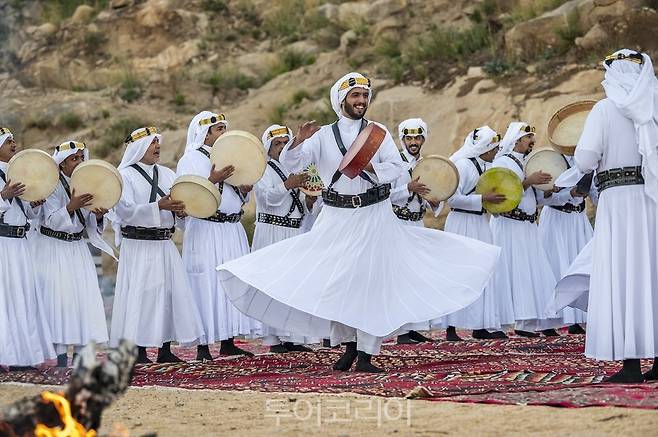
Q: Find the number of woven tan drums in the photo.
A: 7